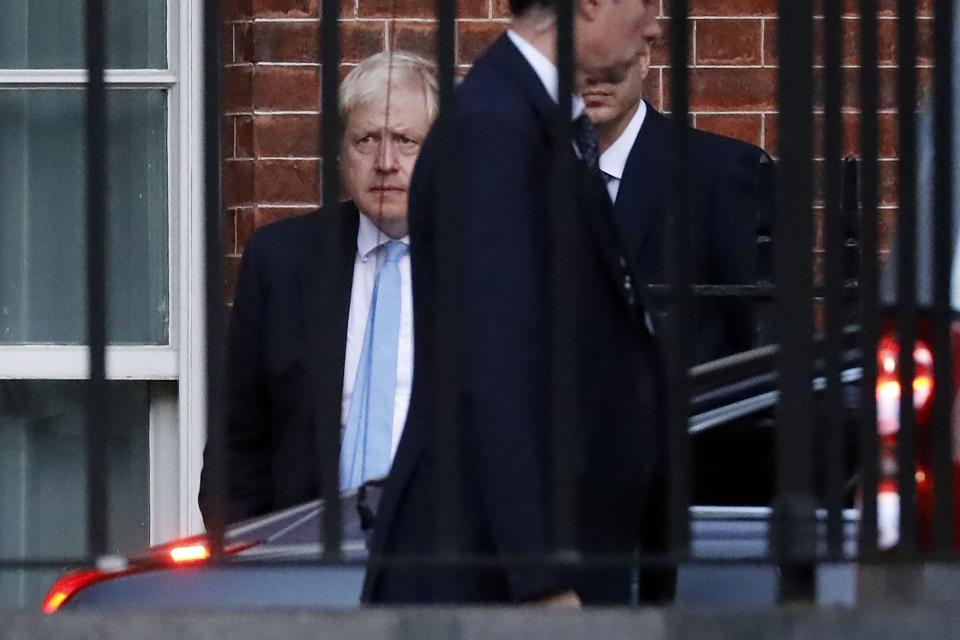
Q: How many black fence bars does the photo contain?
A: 11